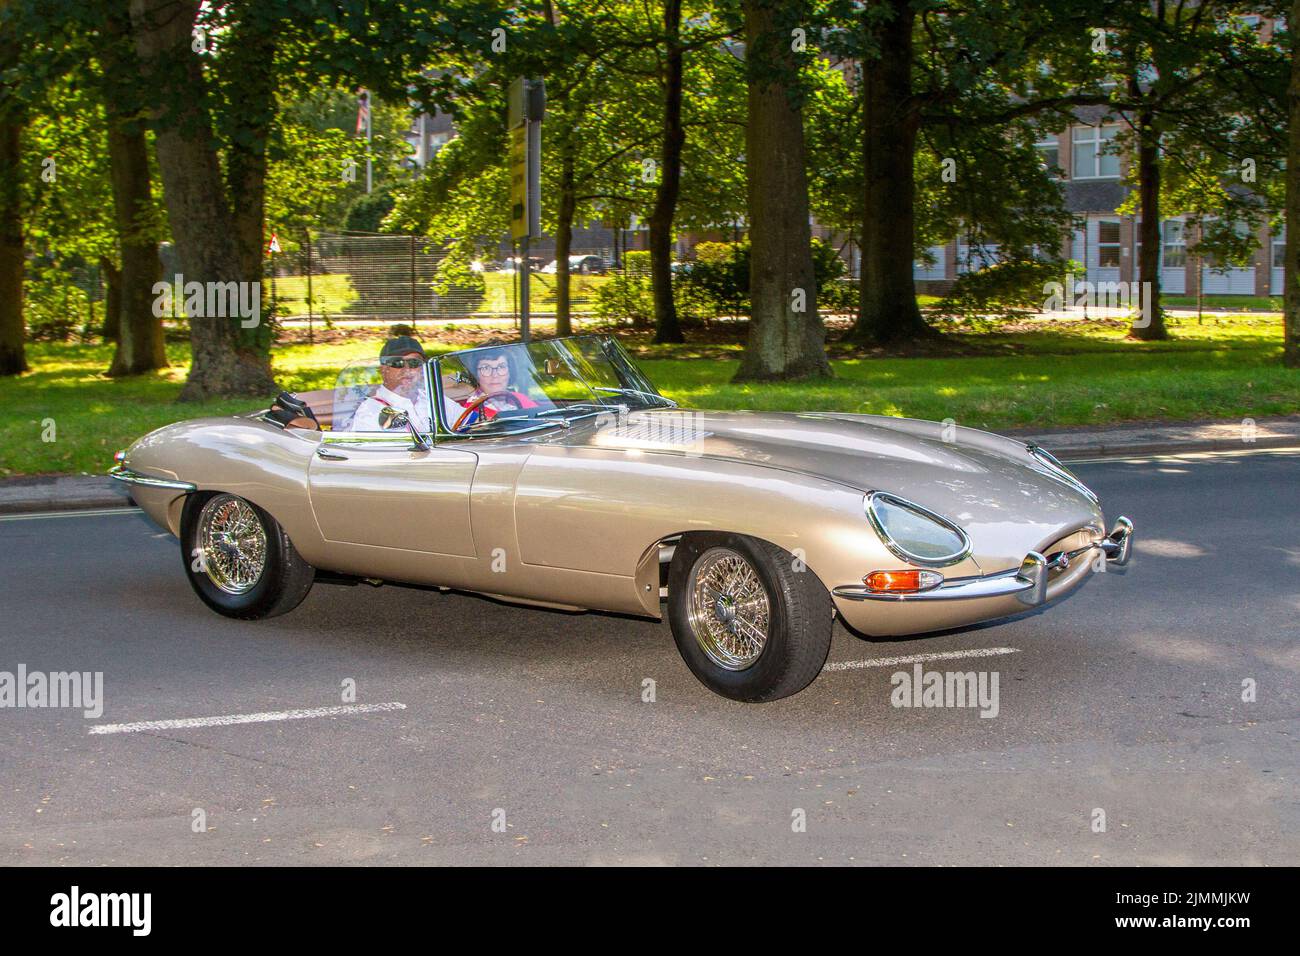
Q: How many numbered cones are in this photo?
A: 0